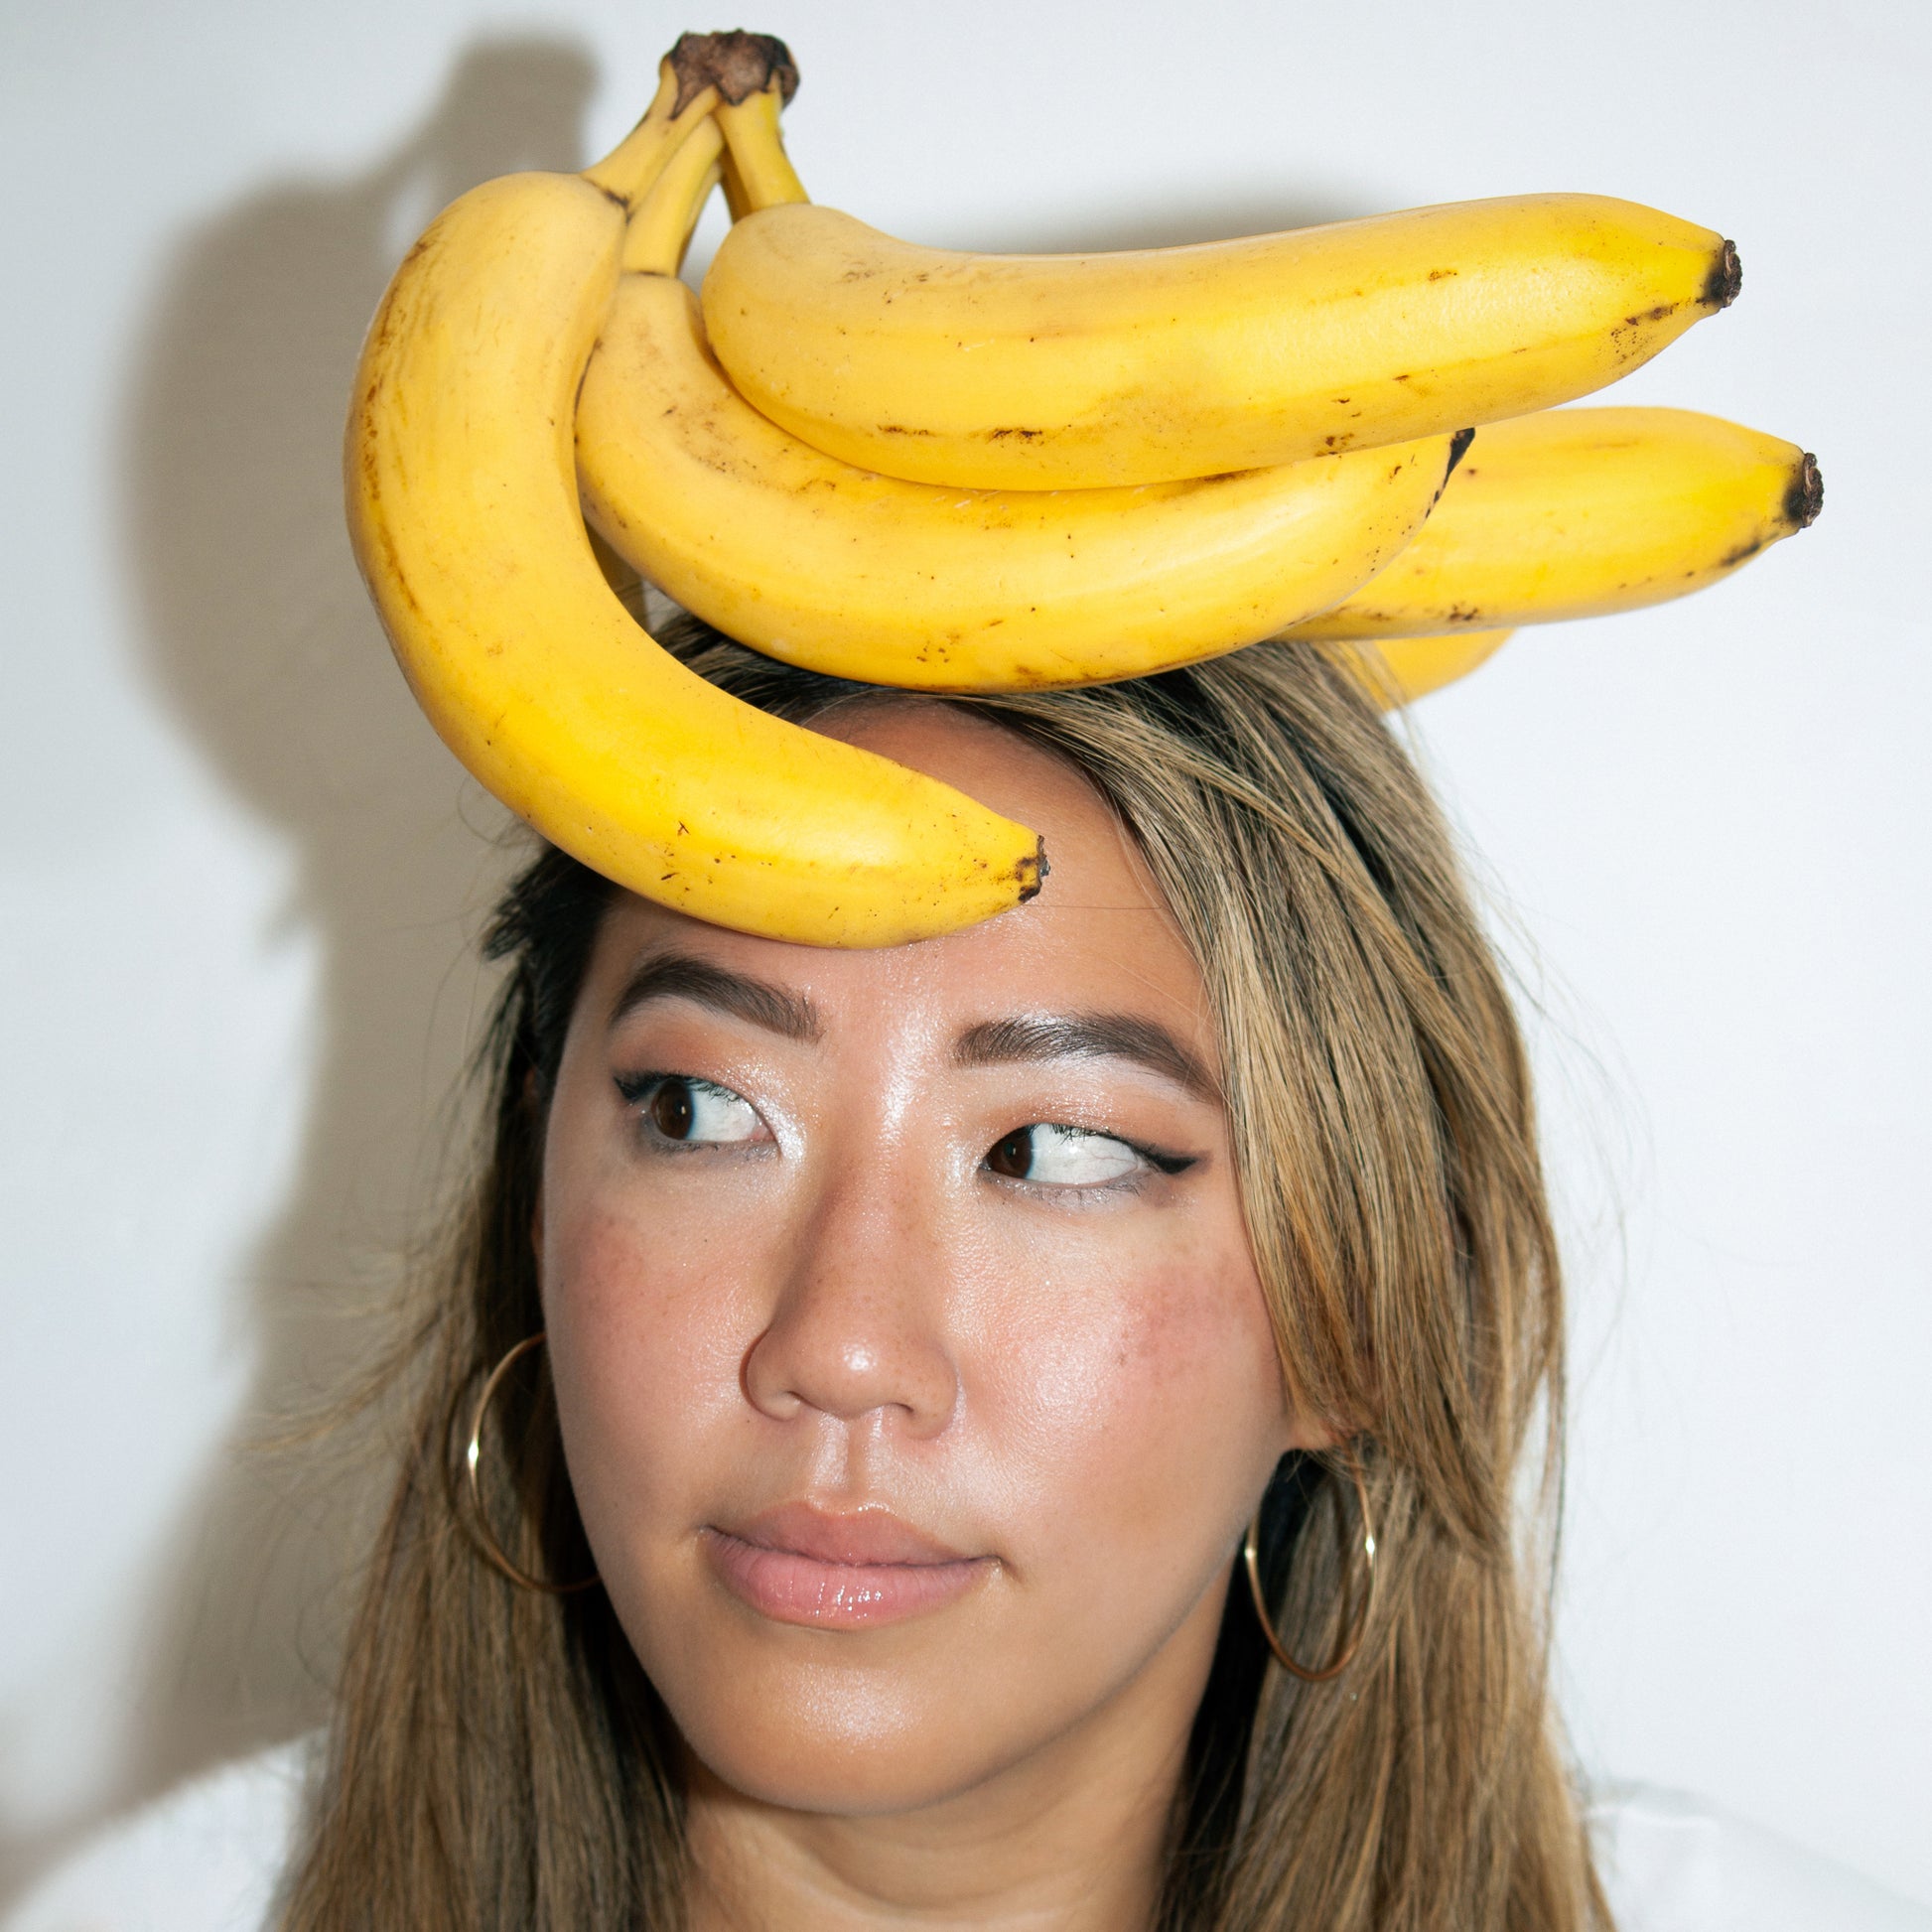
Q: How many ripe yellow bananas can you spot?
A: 5